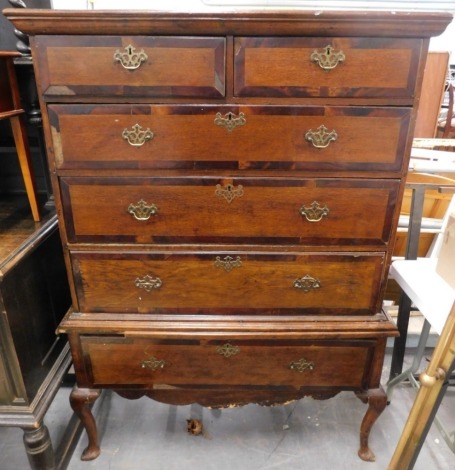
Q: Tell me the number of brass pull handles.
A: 10